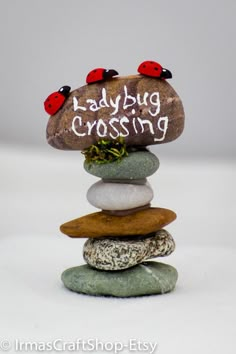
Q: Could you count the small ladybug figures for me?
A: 3